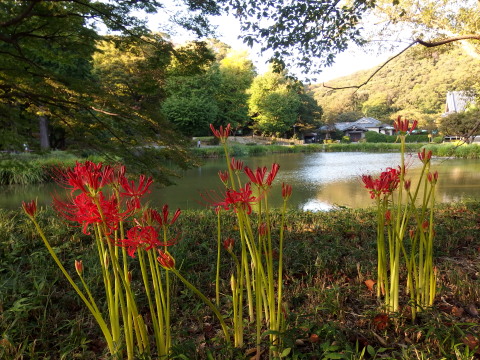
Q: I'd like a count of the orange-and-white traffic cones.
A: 0